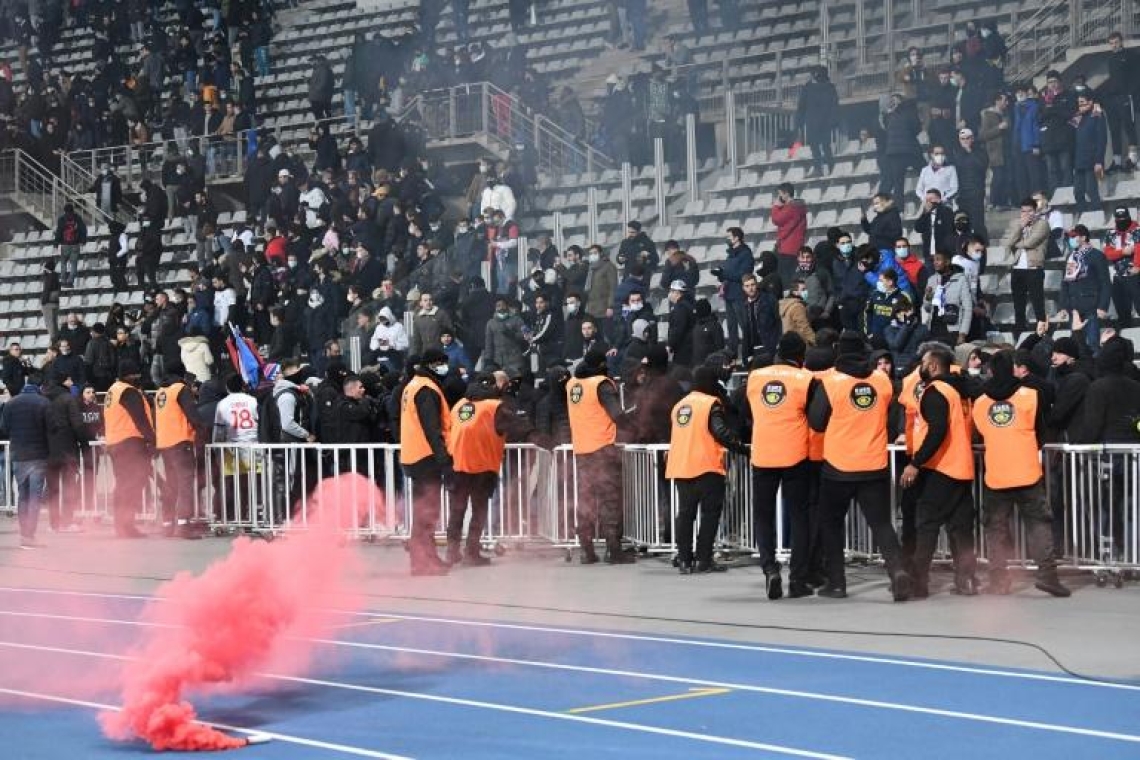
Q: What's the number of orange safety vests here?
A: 12